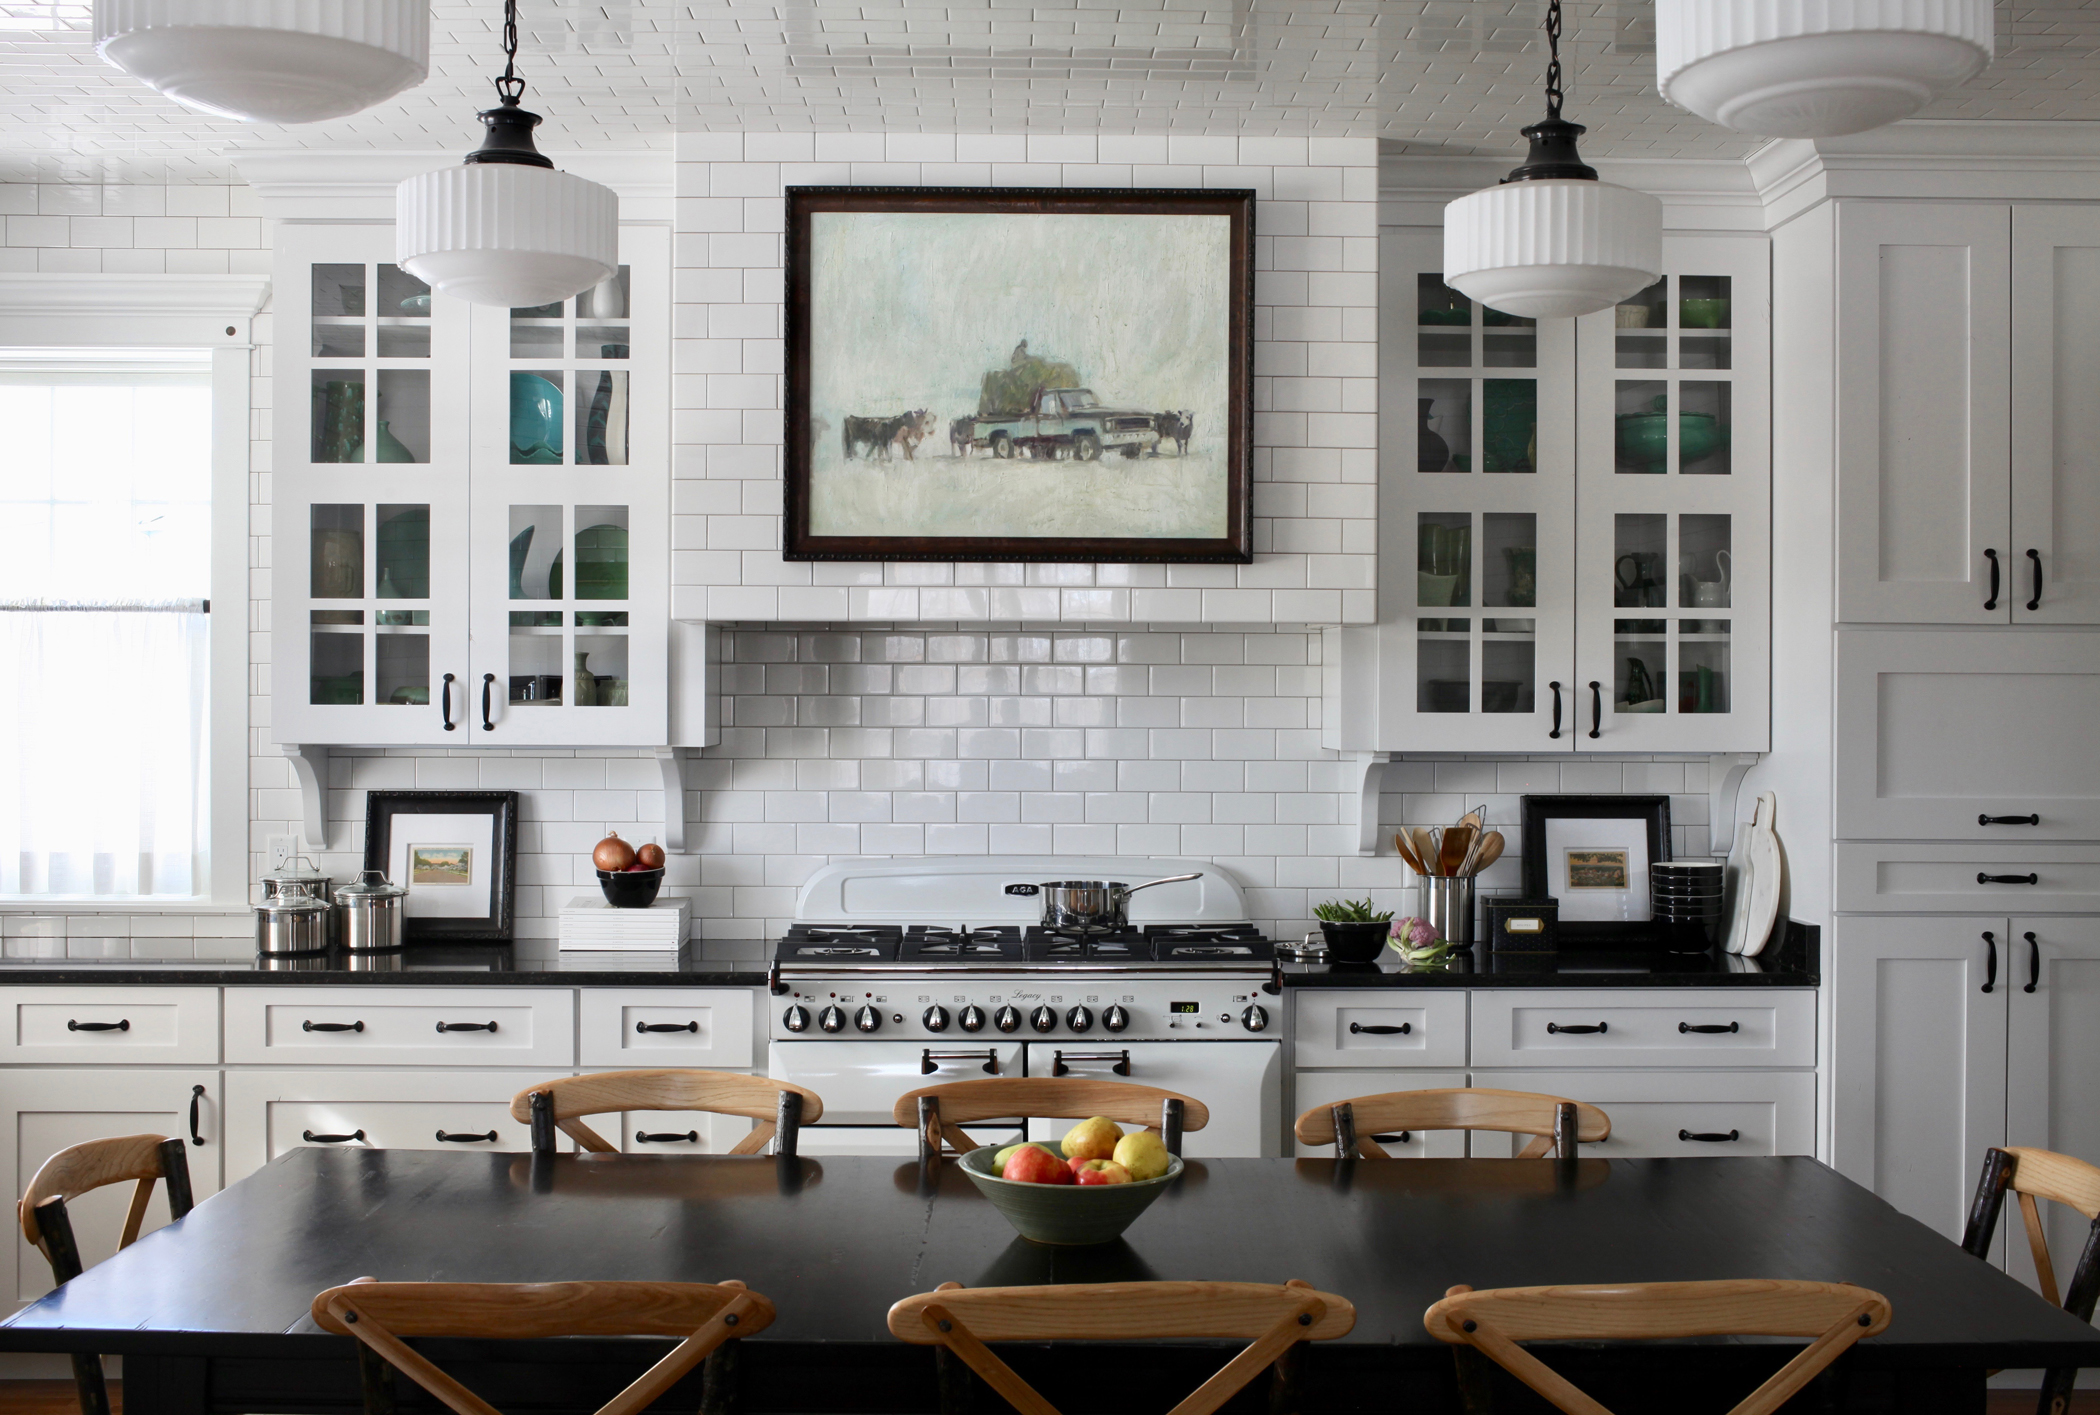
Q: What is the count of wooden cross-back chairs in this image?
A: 8